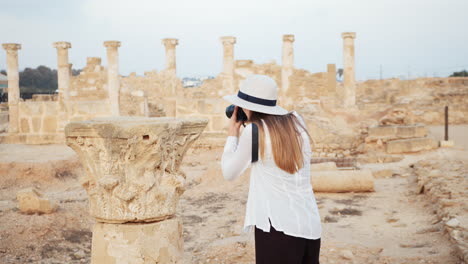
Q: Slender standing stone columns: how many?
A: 7